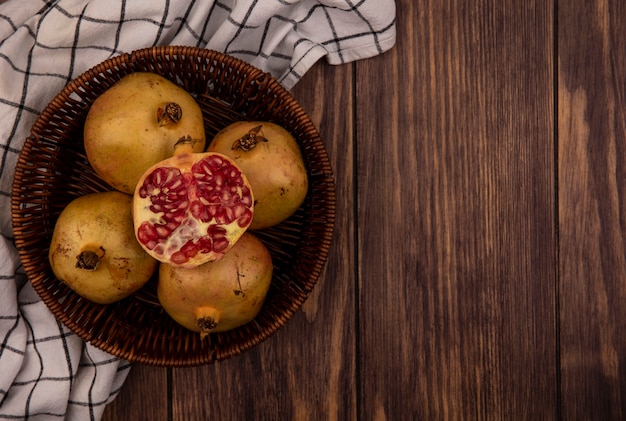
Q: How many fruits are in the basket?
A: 5